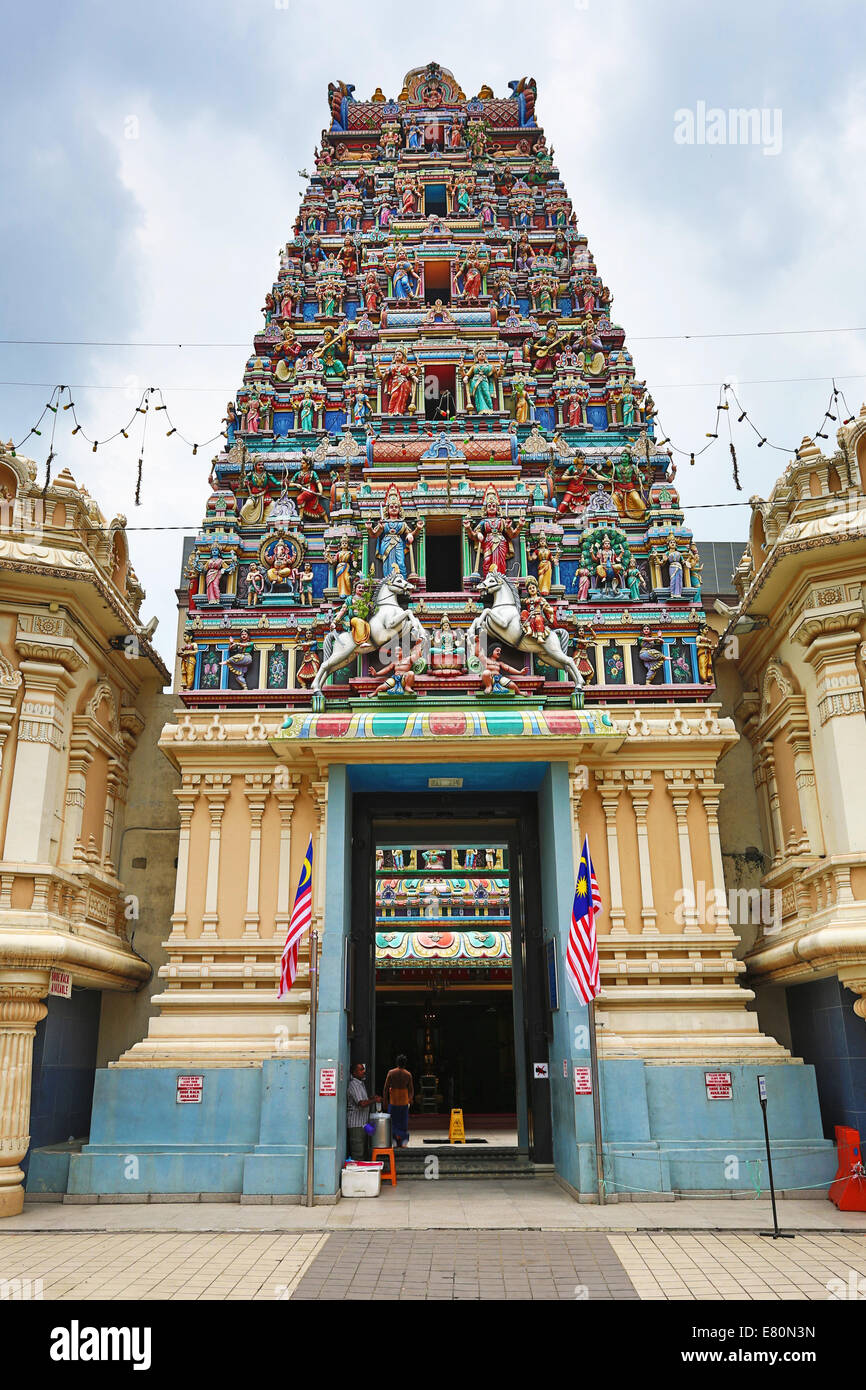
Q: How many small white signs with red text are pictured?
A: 5